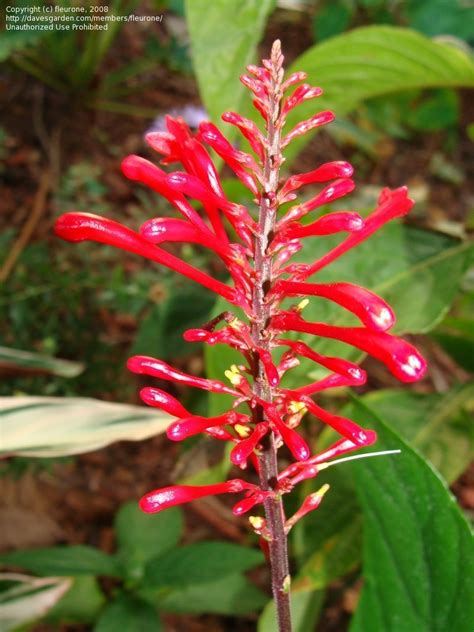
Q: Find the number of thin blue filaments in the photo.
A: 0